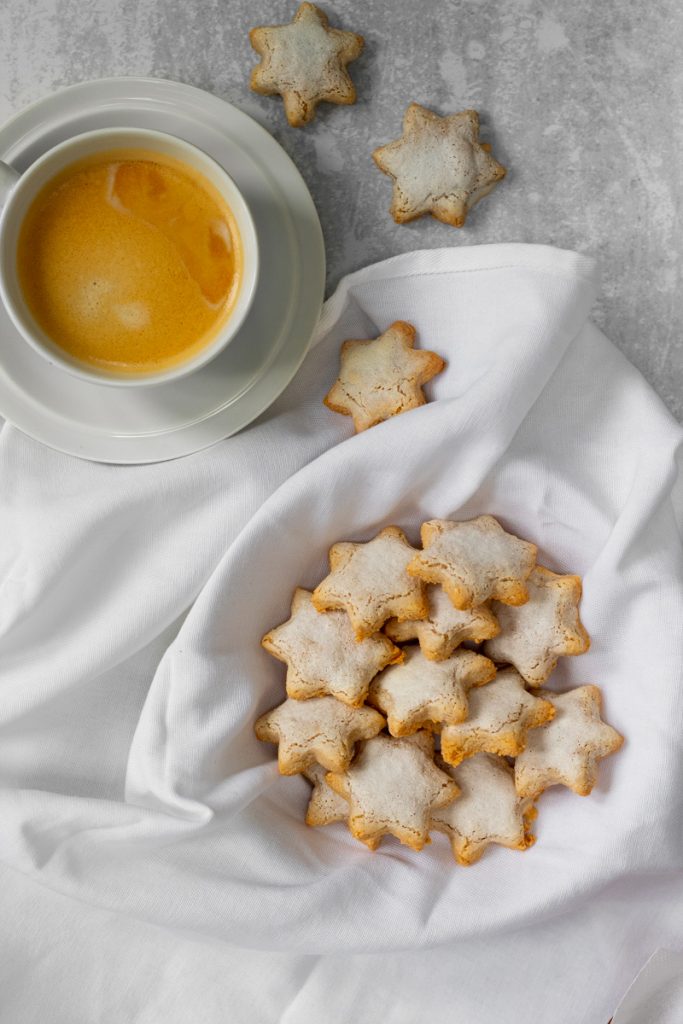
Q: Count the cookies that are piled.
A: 12